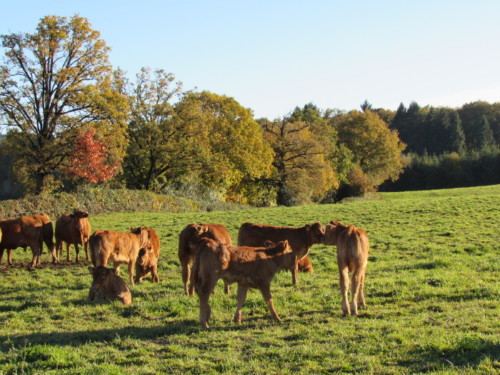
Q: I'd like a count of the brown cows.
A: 11